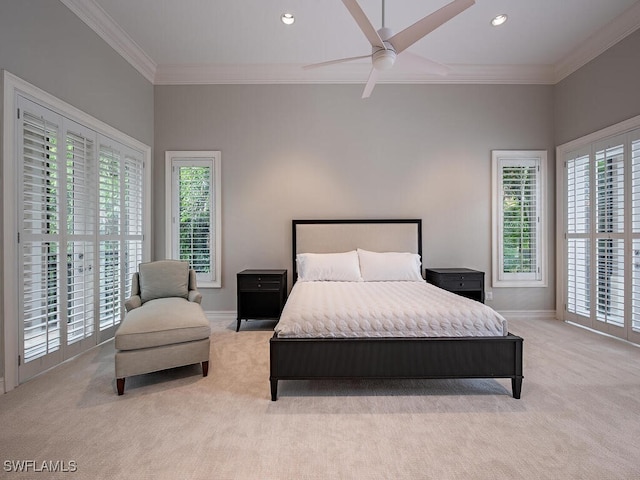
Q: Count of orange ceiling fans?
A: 0